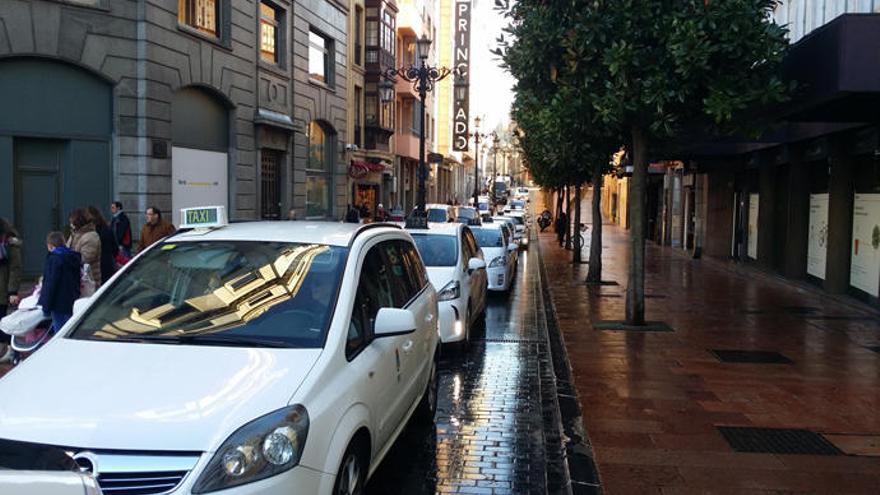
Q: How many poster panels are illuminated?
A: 3